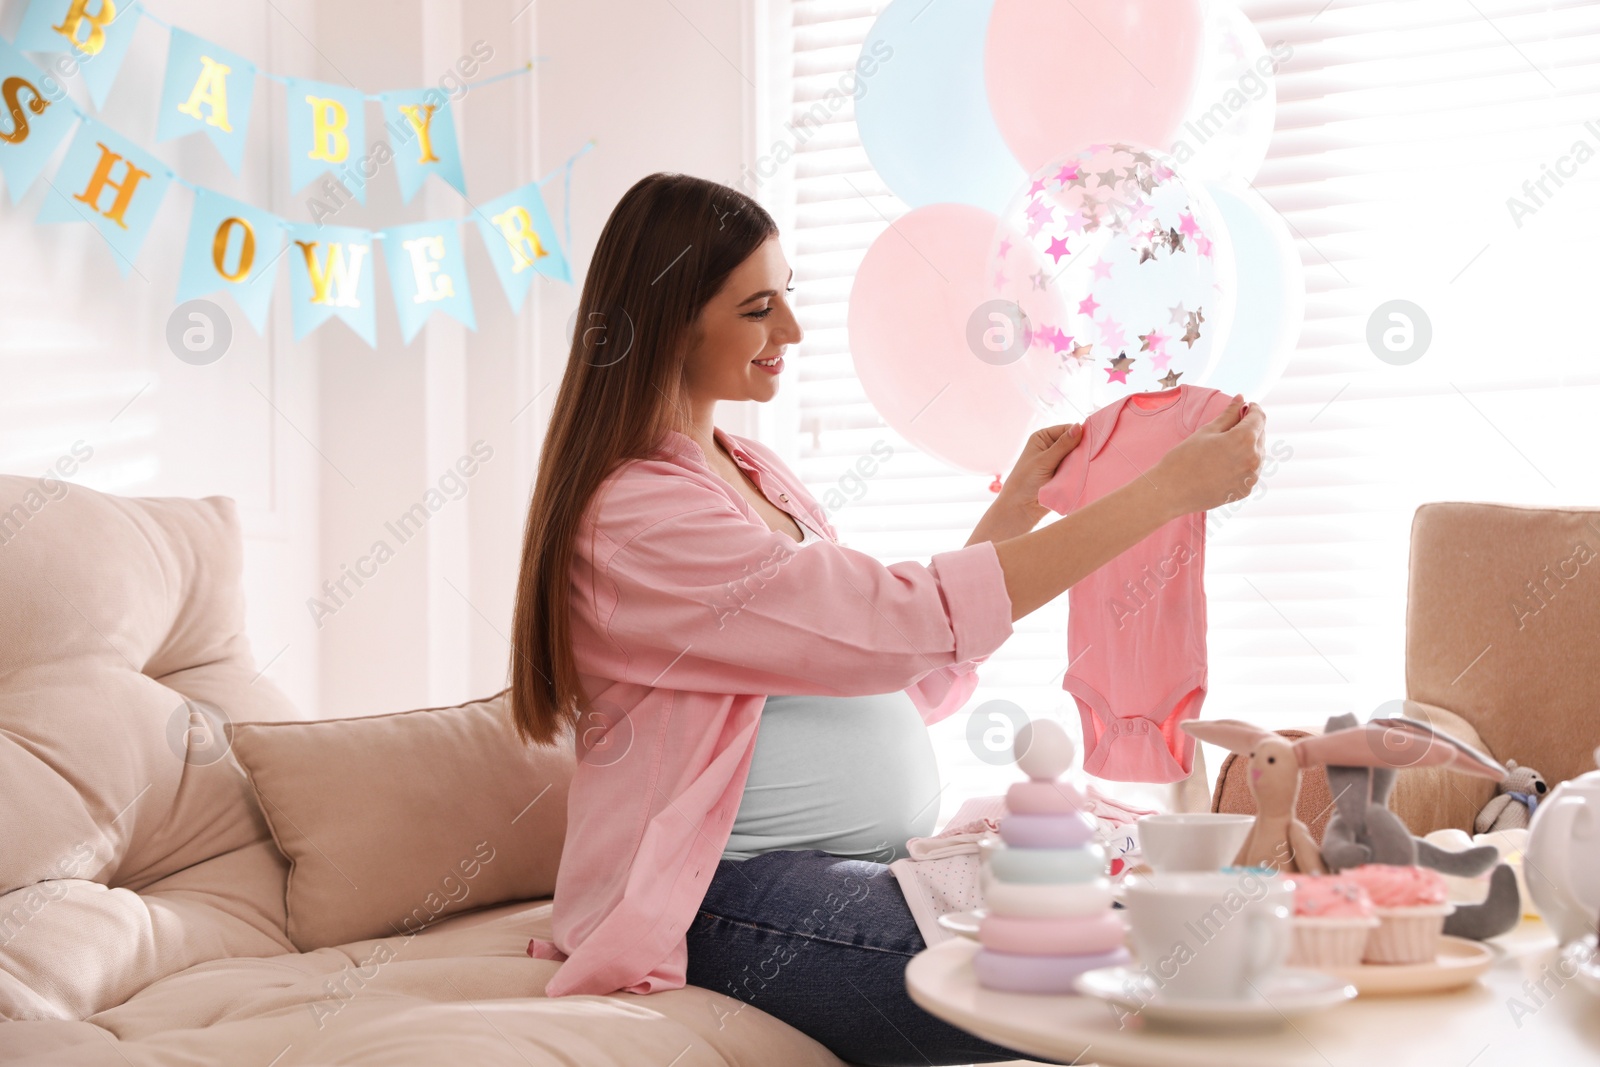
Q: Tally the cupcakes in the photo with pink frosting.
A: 2